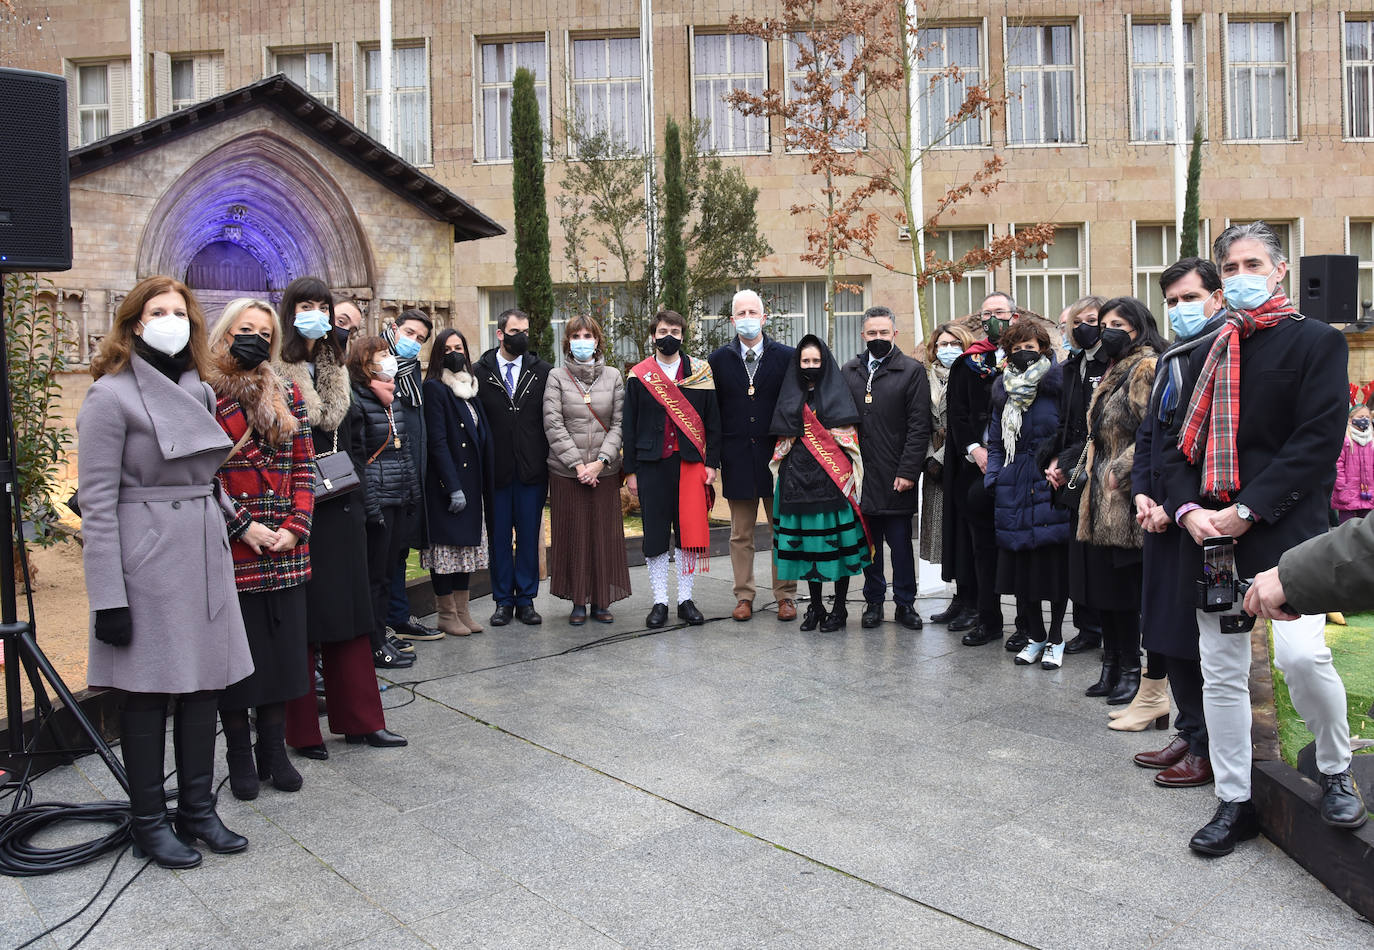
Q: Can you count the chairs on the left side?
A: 0